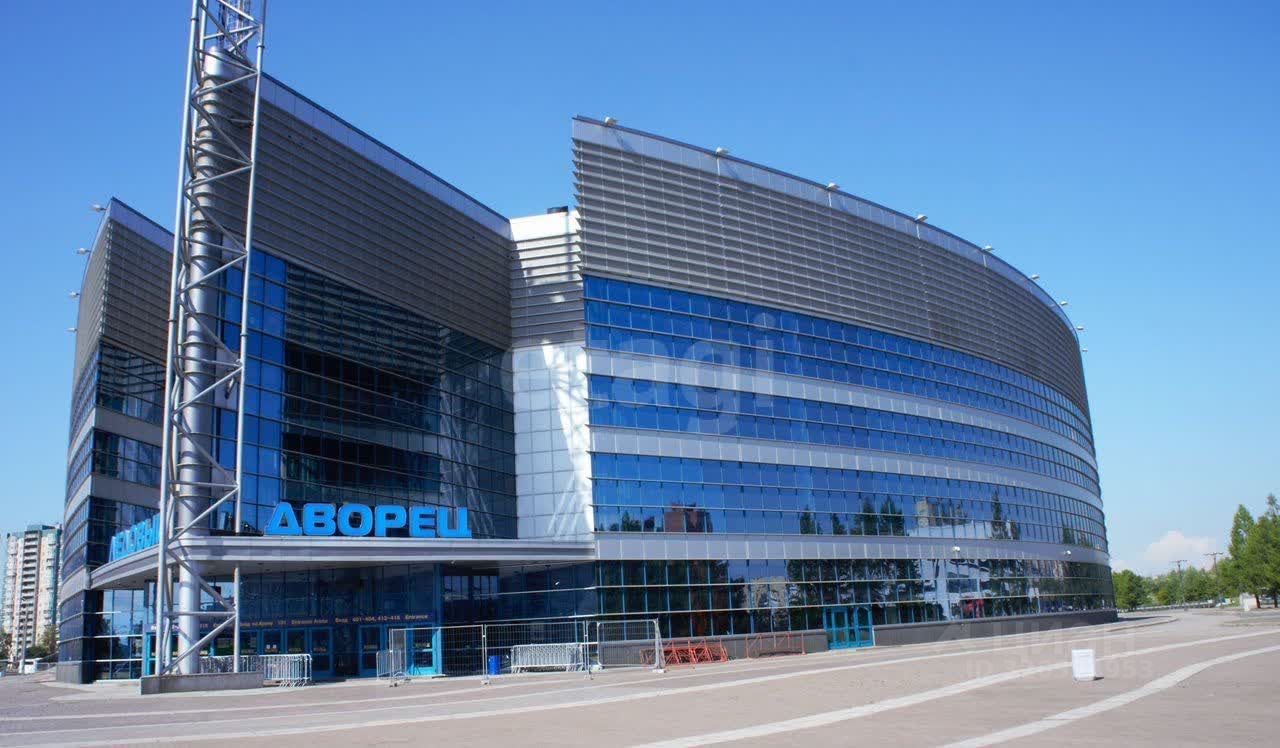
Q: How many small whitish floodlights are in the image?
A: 13